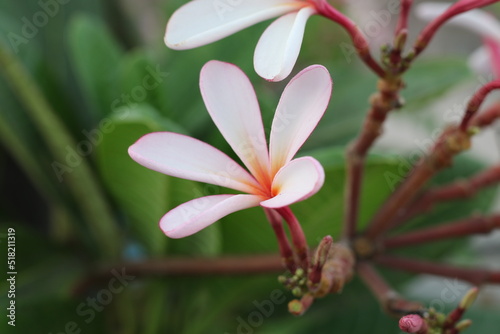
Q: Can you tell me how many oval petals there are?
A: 7